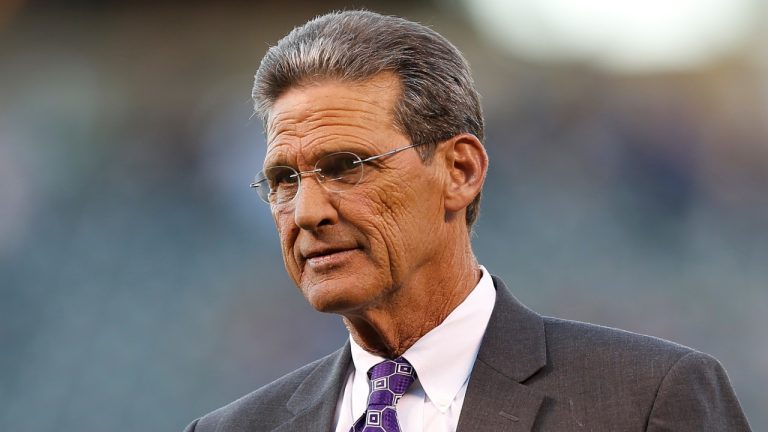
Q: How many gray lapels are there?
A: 2